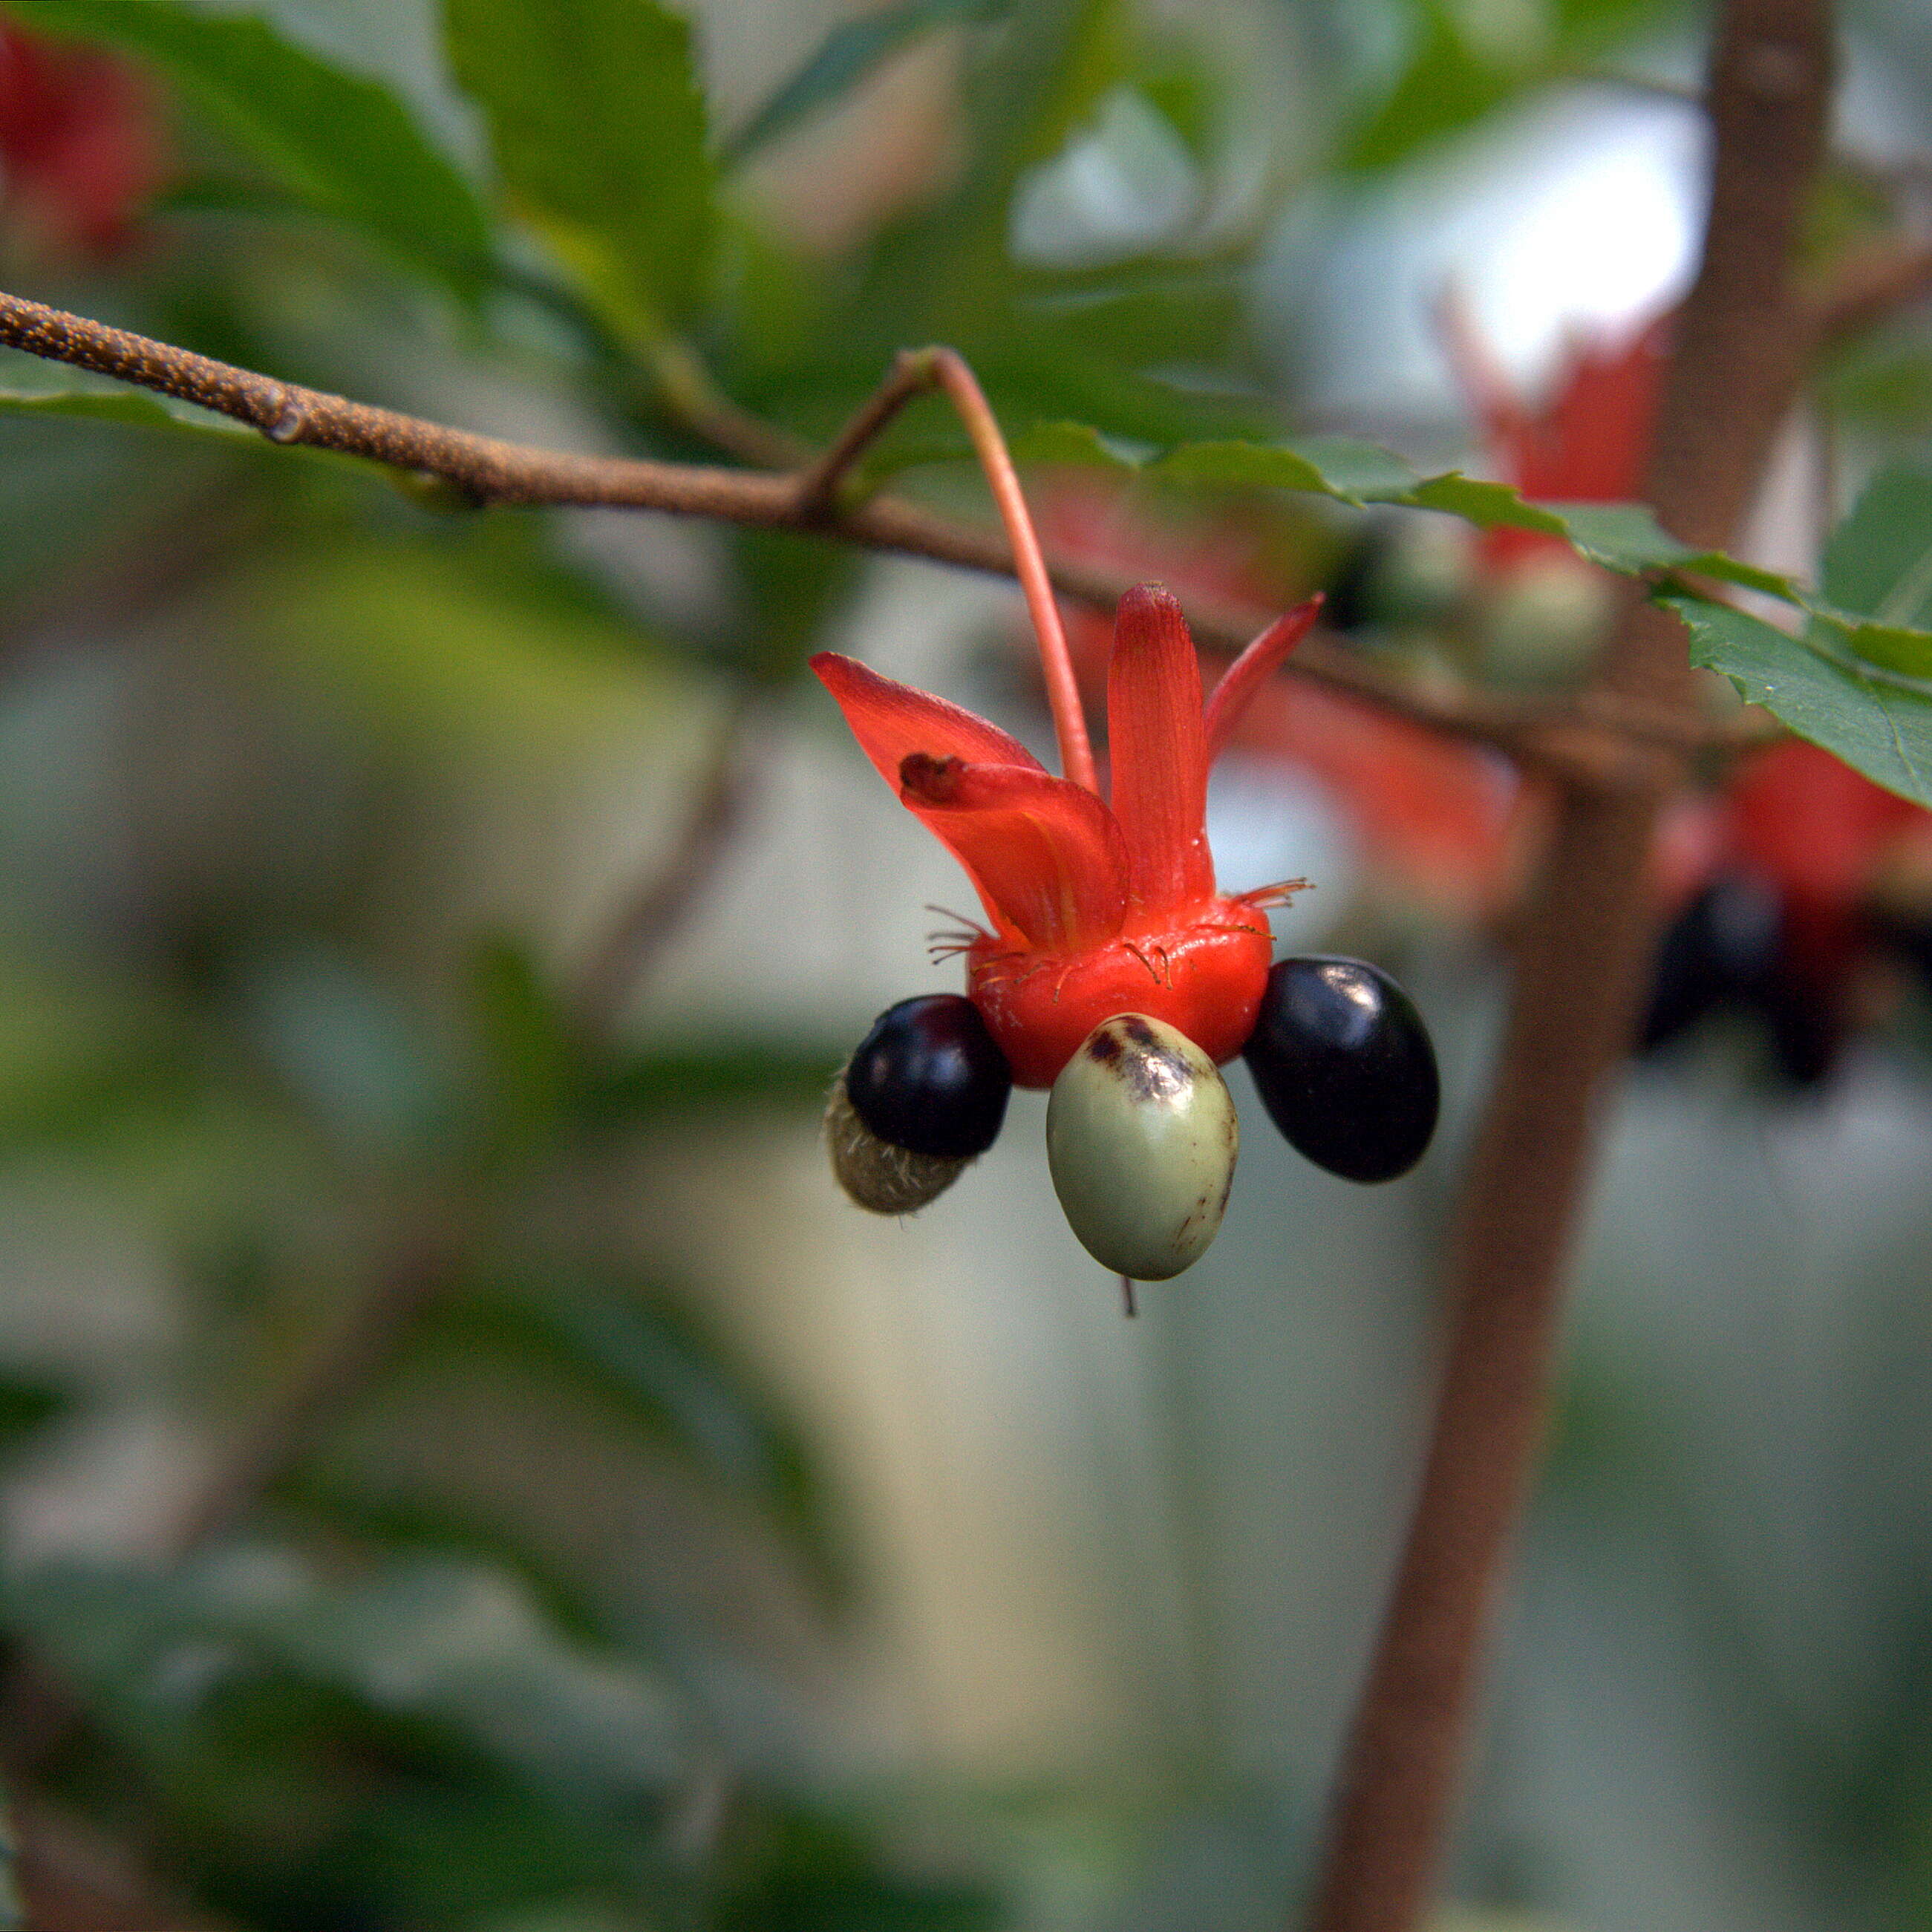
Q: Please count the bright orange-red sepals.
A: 4